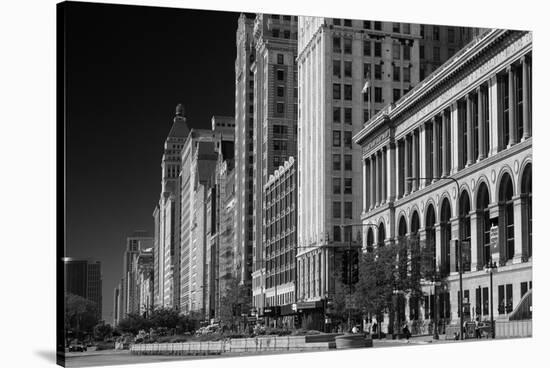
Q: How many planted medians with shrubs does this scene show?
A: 1